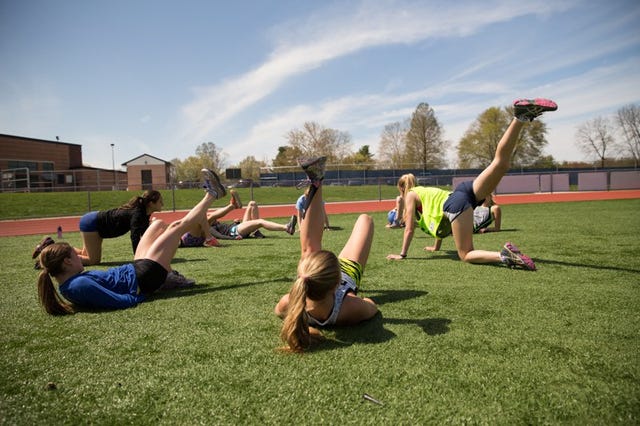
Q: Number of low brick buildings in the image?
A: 2